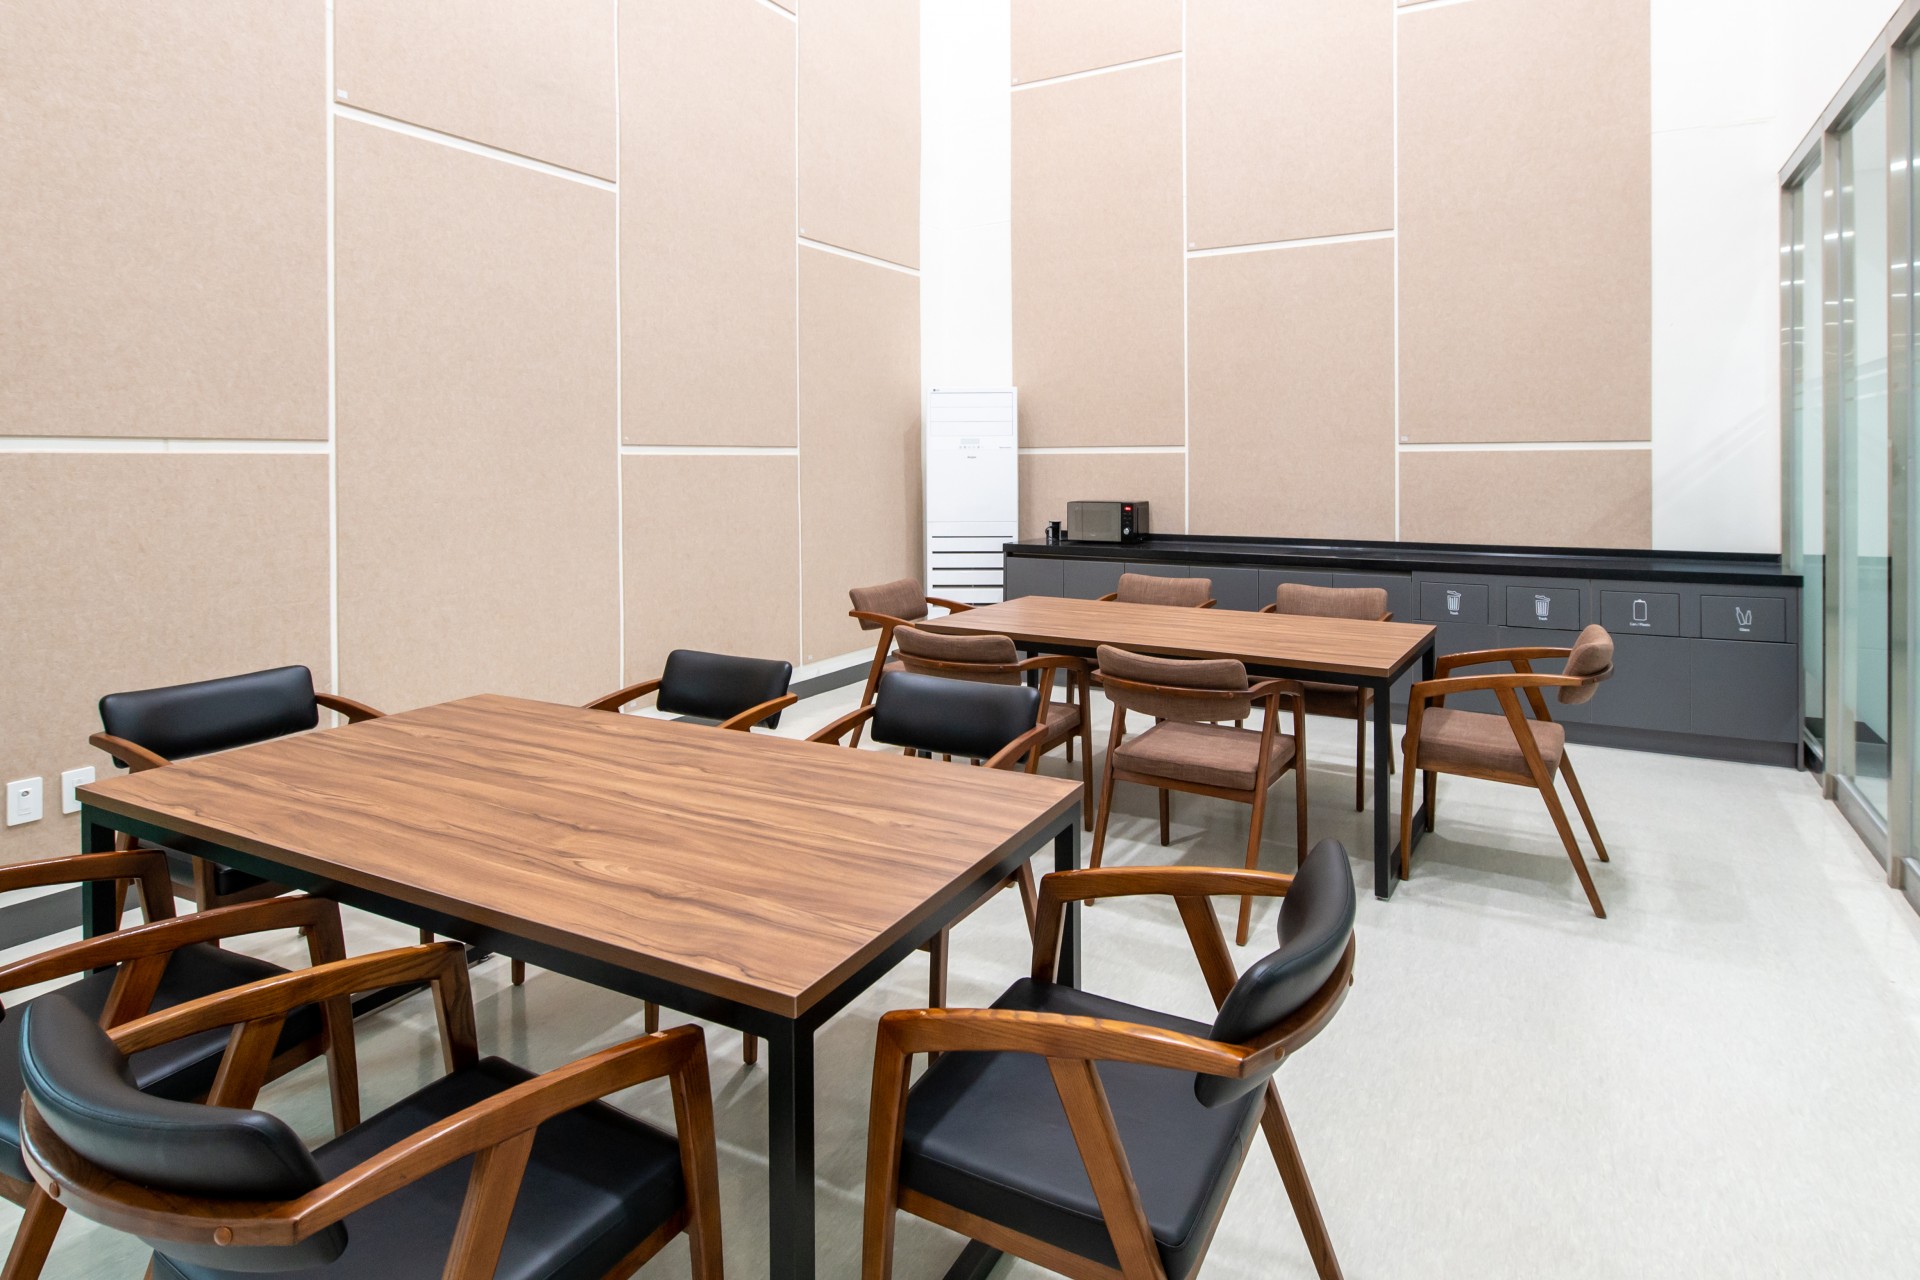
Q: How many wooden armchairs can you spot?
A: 12